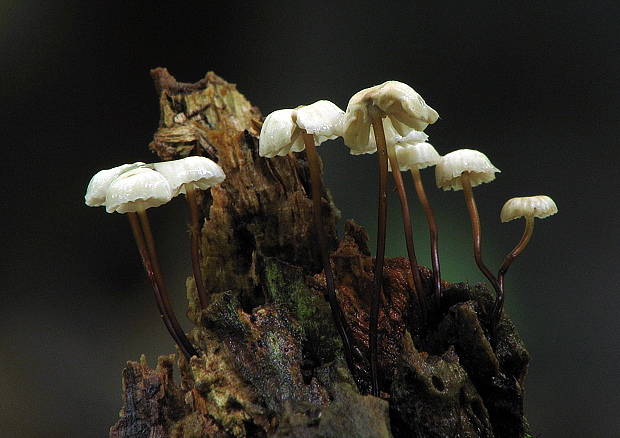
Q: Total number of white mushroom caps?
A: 9